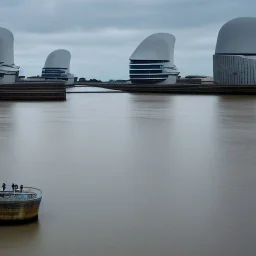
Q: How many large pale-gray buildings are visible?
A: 4